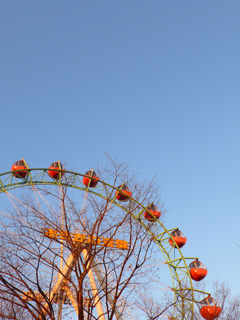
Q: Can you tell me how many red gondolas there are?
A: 8